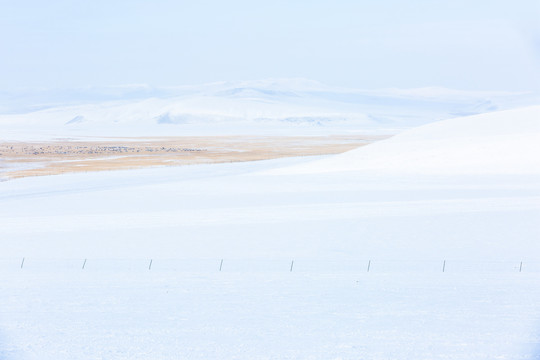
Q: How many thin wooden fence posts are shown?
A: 8